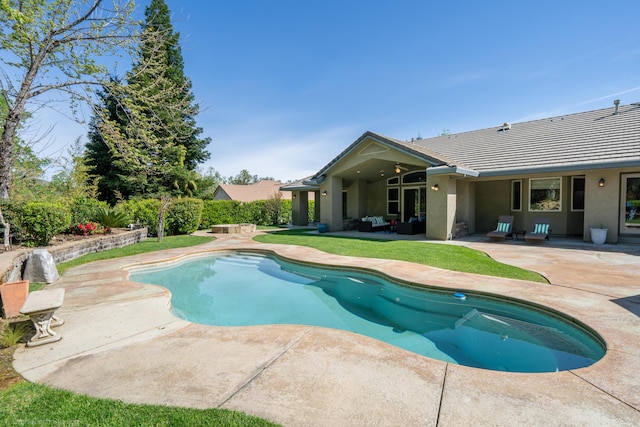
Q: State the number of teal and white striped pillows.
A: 2